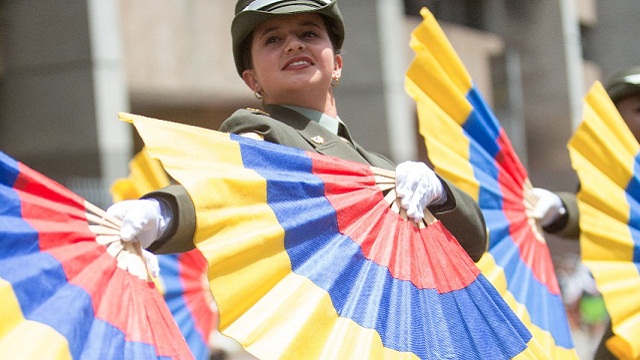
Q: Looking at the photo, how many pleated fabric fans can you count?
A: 5